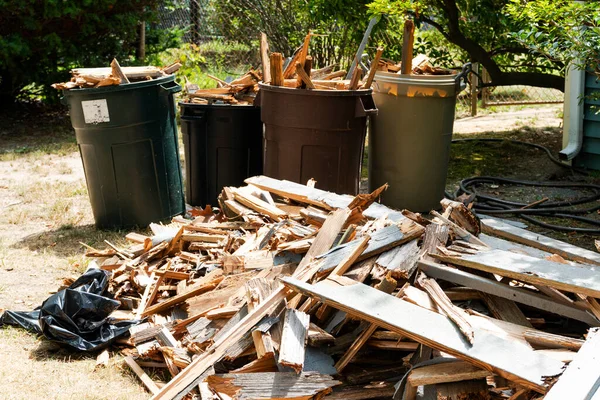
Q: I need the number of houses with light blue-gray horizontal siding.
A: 1